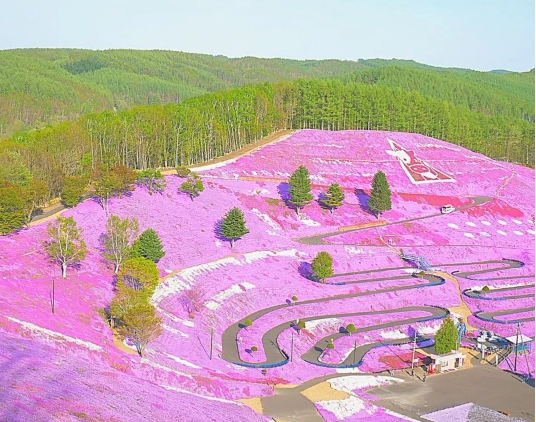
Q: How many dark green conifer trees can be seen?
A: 5